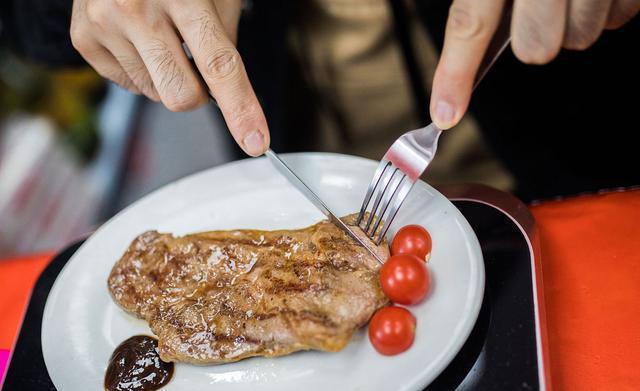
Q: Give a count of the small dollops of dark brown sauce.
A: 1